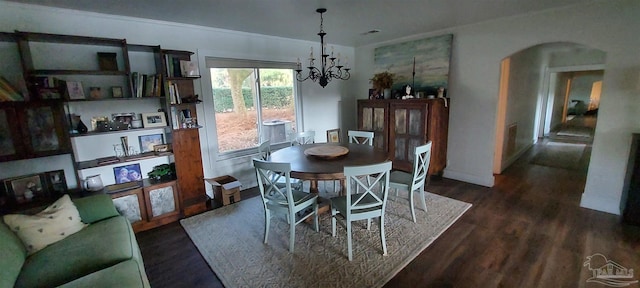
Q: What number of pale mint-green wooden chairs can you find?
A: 6